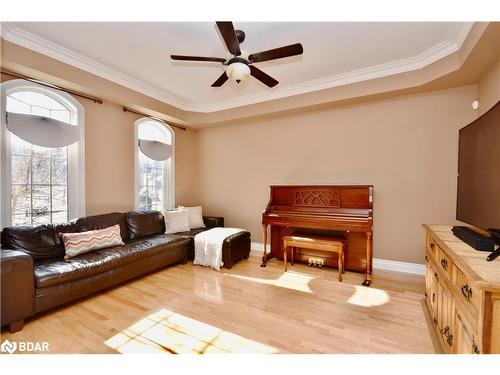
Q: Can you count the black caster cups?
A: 2